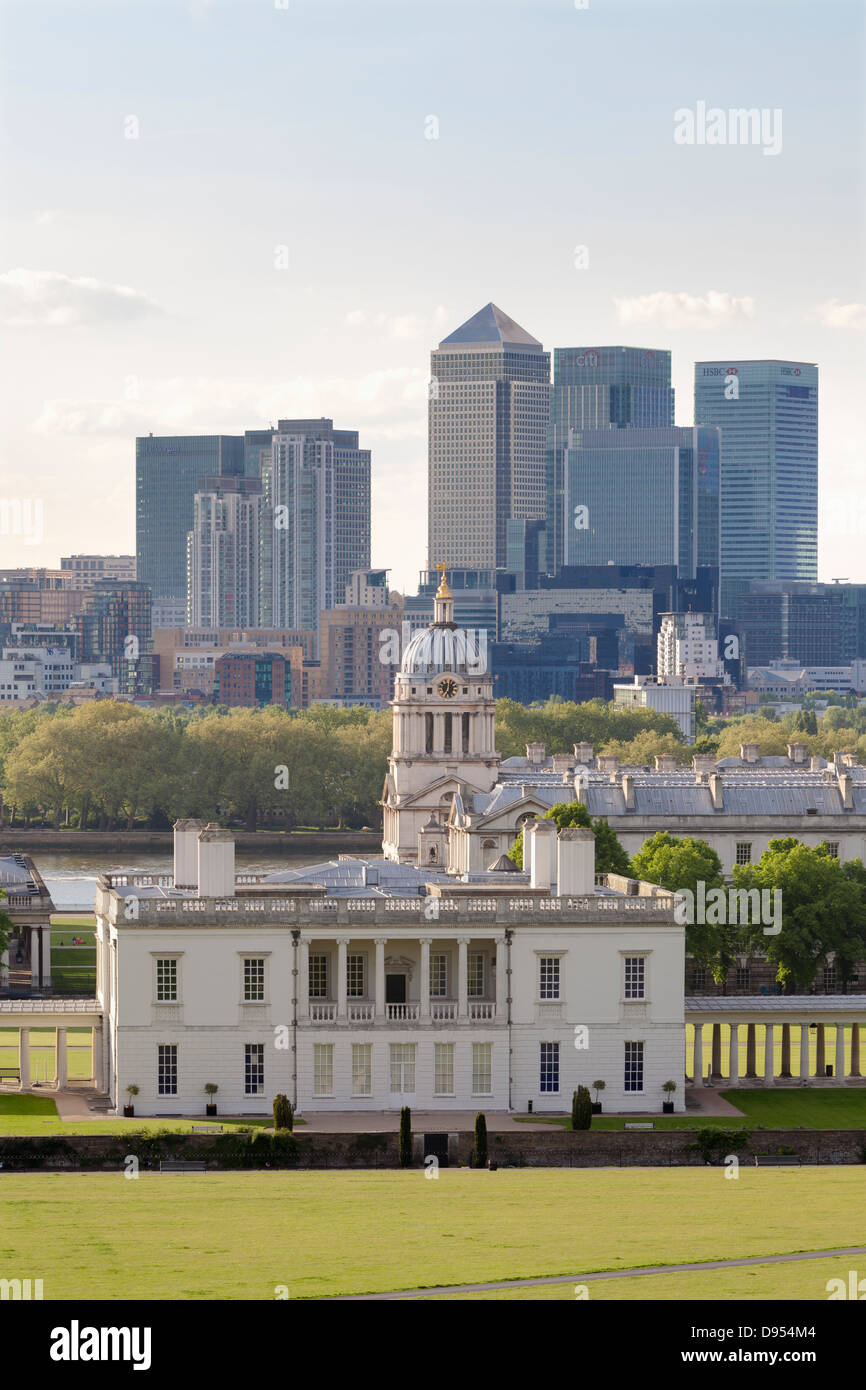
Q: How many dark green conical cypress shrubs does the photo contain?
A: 4